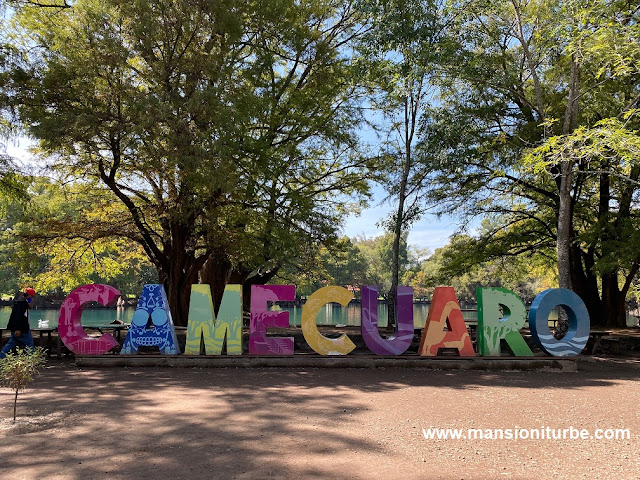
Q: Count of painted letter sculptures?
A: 9